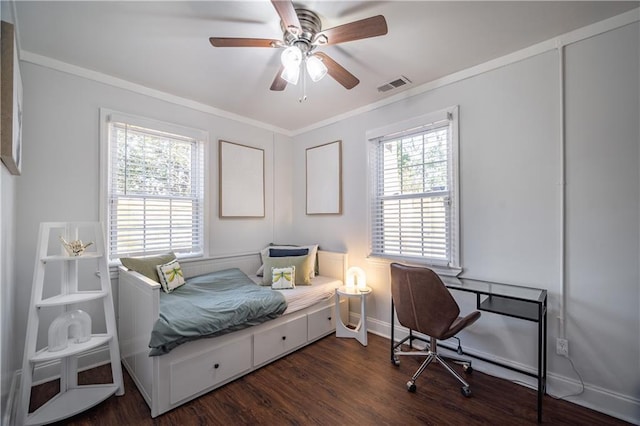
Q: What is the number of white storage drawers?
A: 3